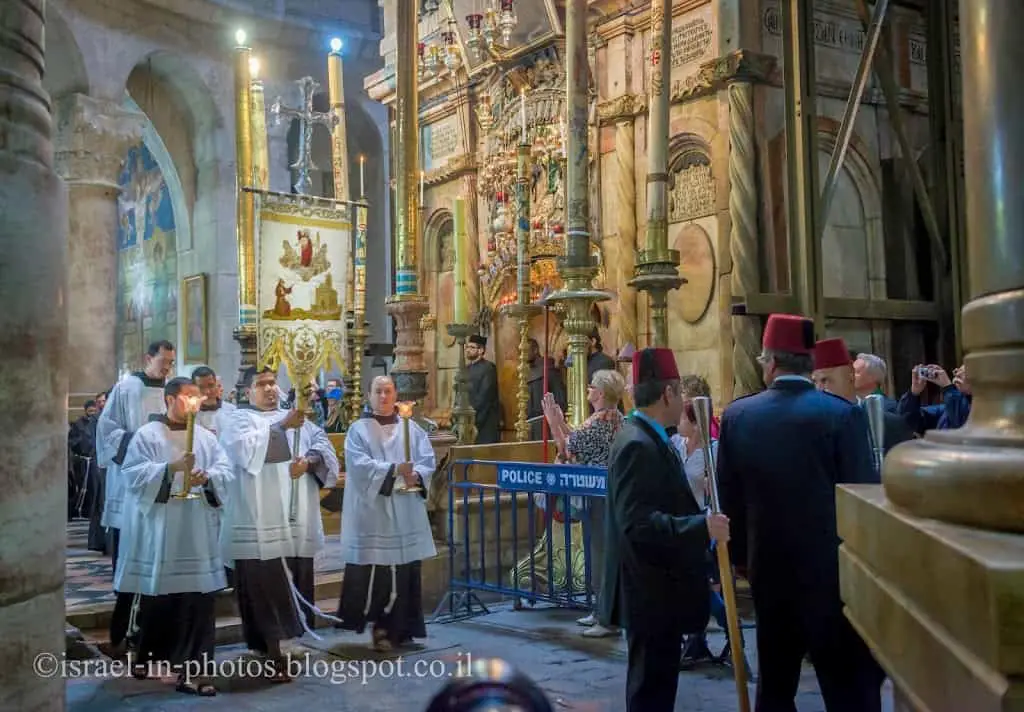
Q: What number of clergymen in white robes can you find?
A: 5